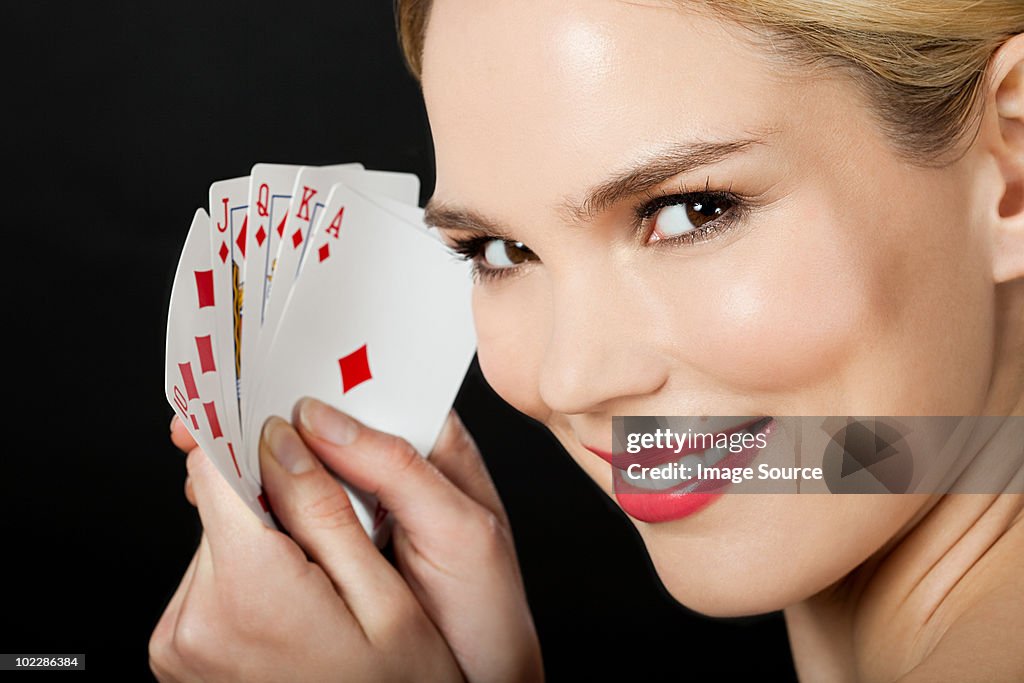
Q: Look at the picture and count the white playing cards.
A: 5